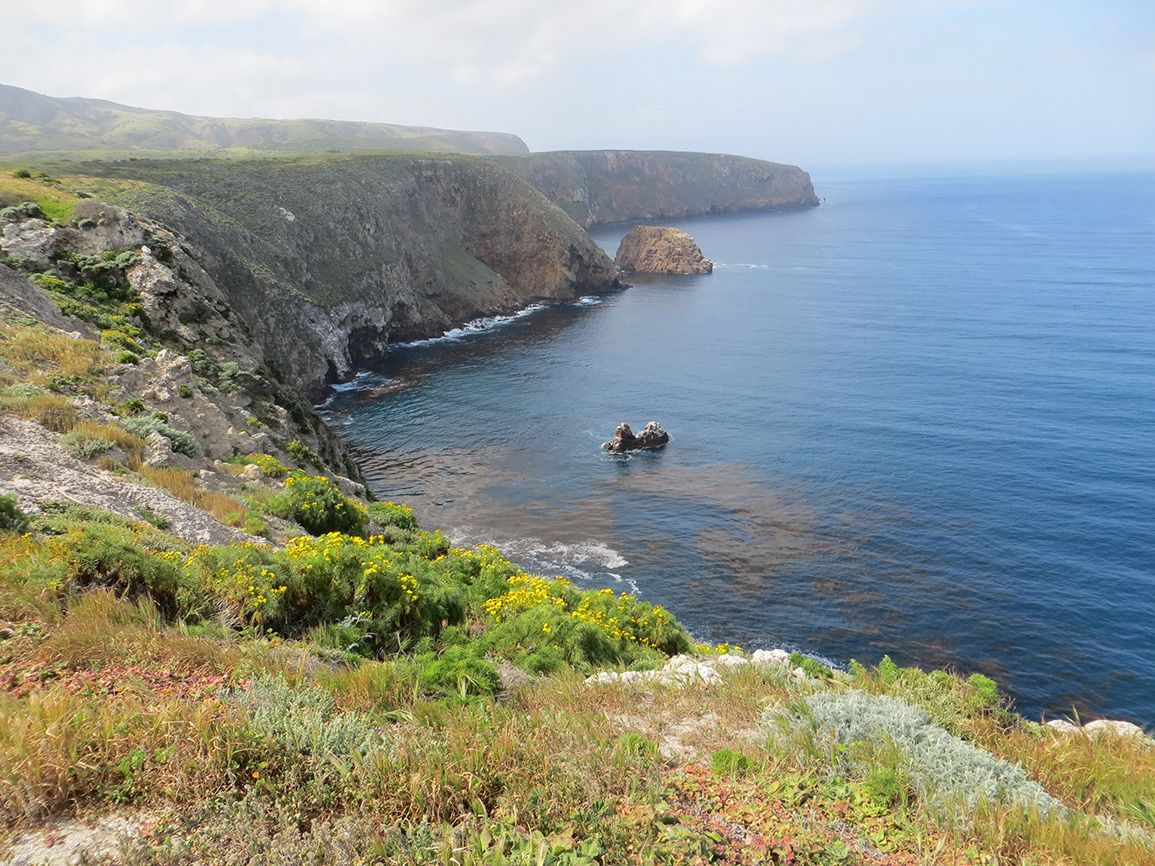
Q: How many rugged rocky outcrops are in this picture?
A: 2